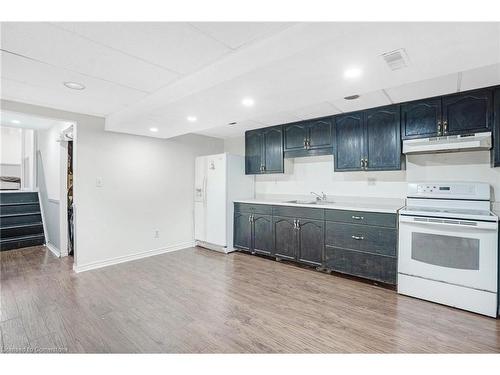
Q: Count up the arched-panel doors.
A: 12